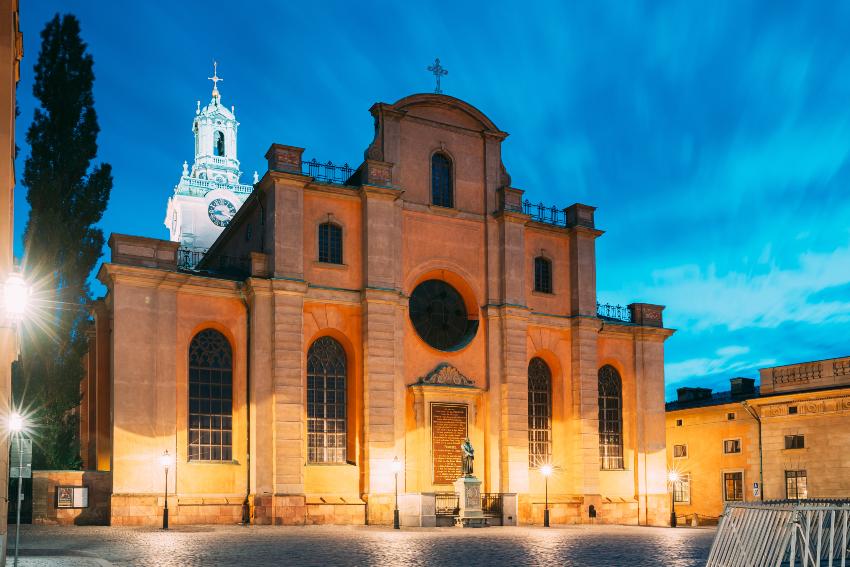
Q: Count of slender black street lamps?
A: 4